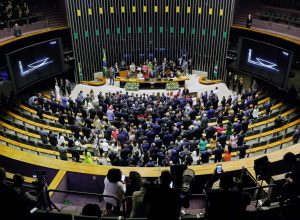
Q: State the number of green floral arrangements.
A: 2